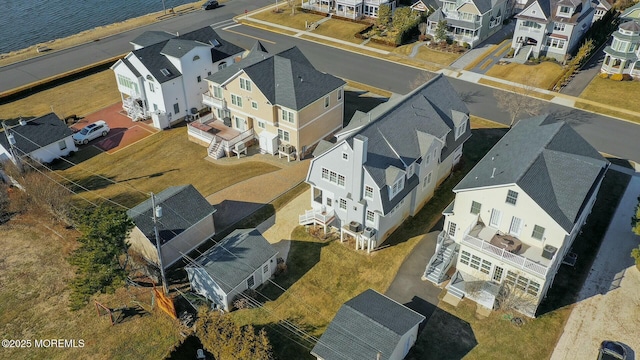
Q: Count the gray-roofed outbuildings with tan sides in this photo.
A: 1